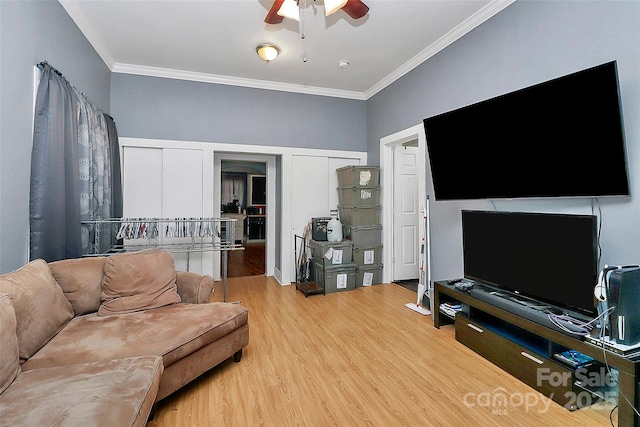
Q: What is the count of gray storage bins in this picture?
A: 8